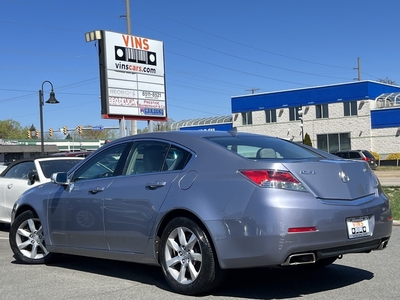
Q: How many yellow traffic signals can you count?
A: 5